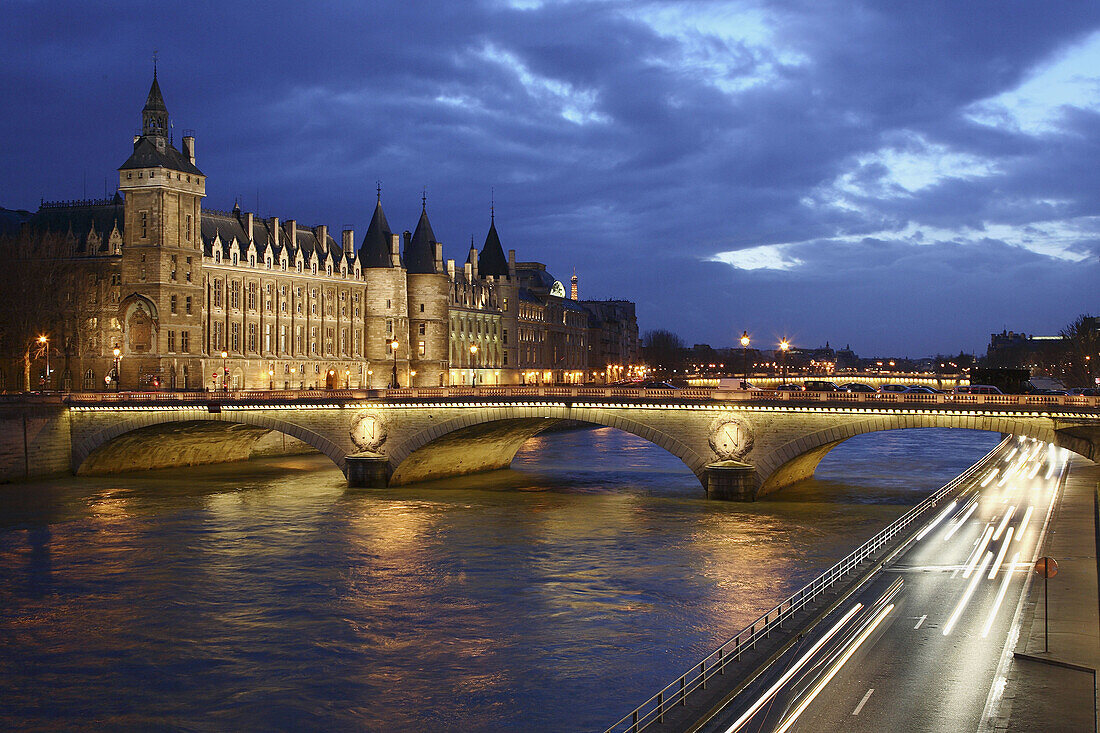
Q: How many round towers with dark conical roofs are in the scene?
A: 3